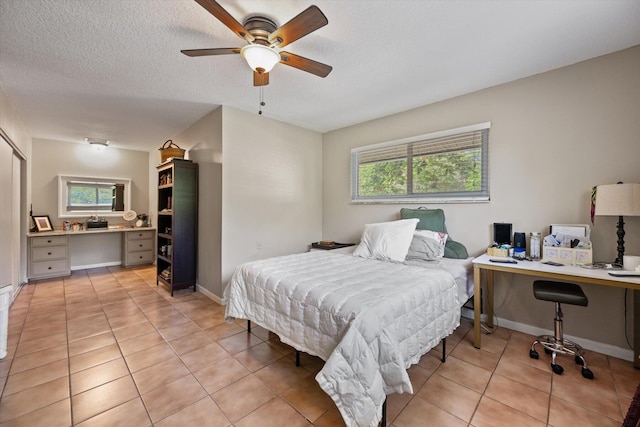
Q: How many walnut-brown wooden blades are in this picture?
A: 5